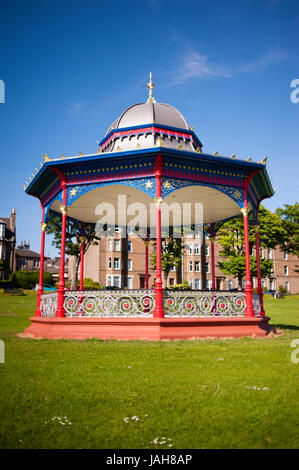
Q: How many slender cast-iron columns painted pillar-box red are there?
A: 8